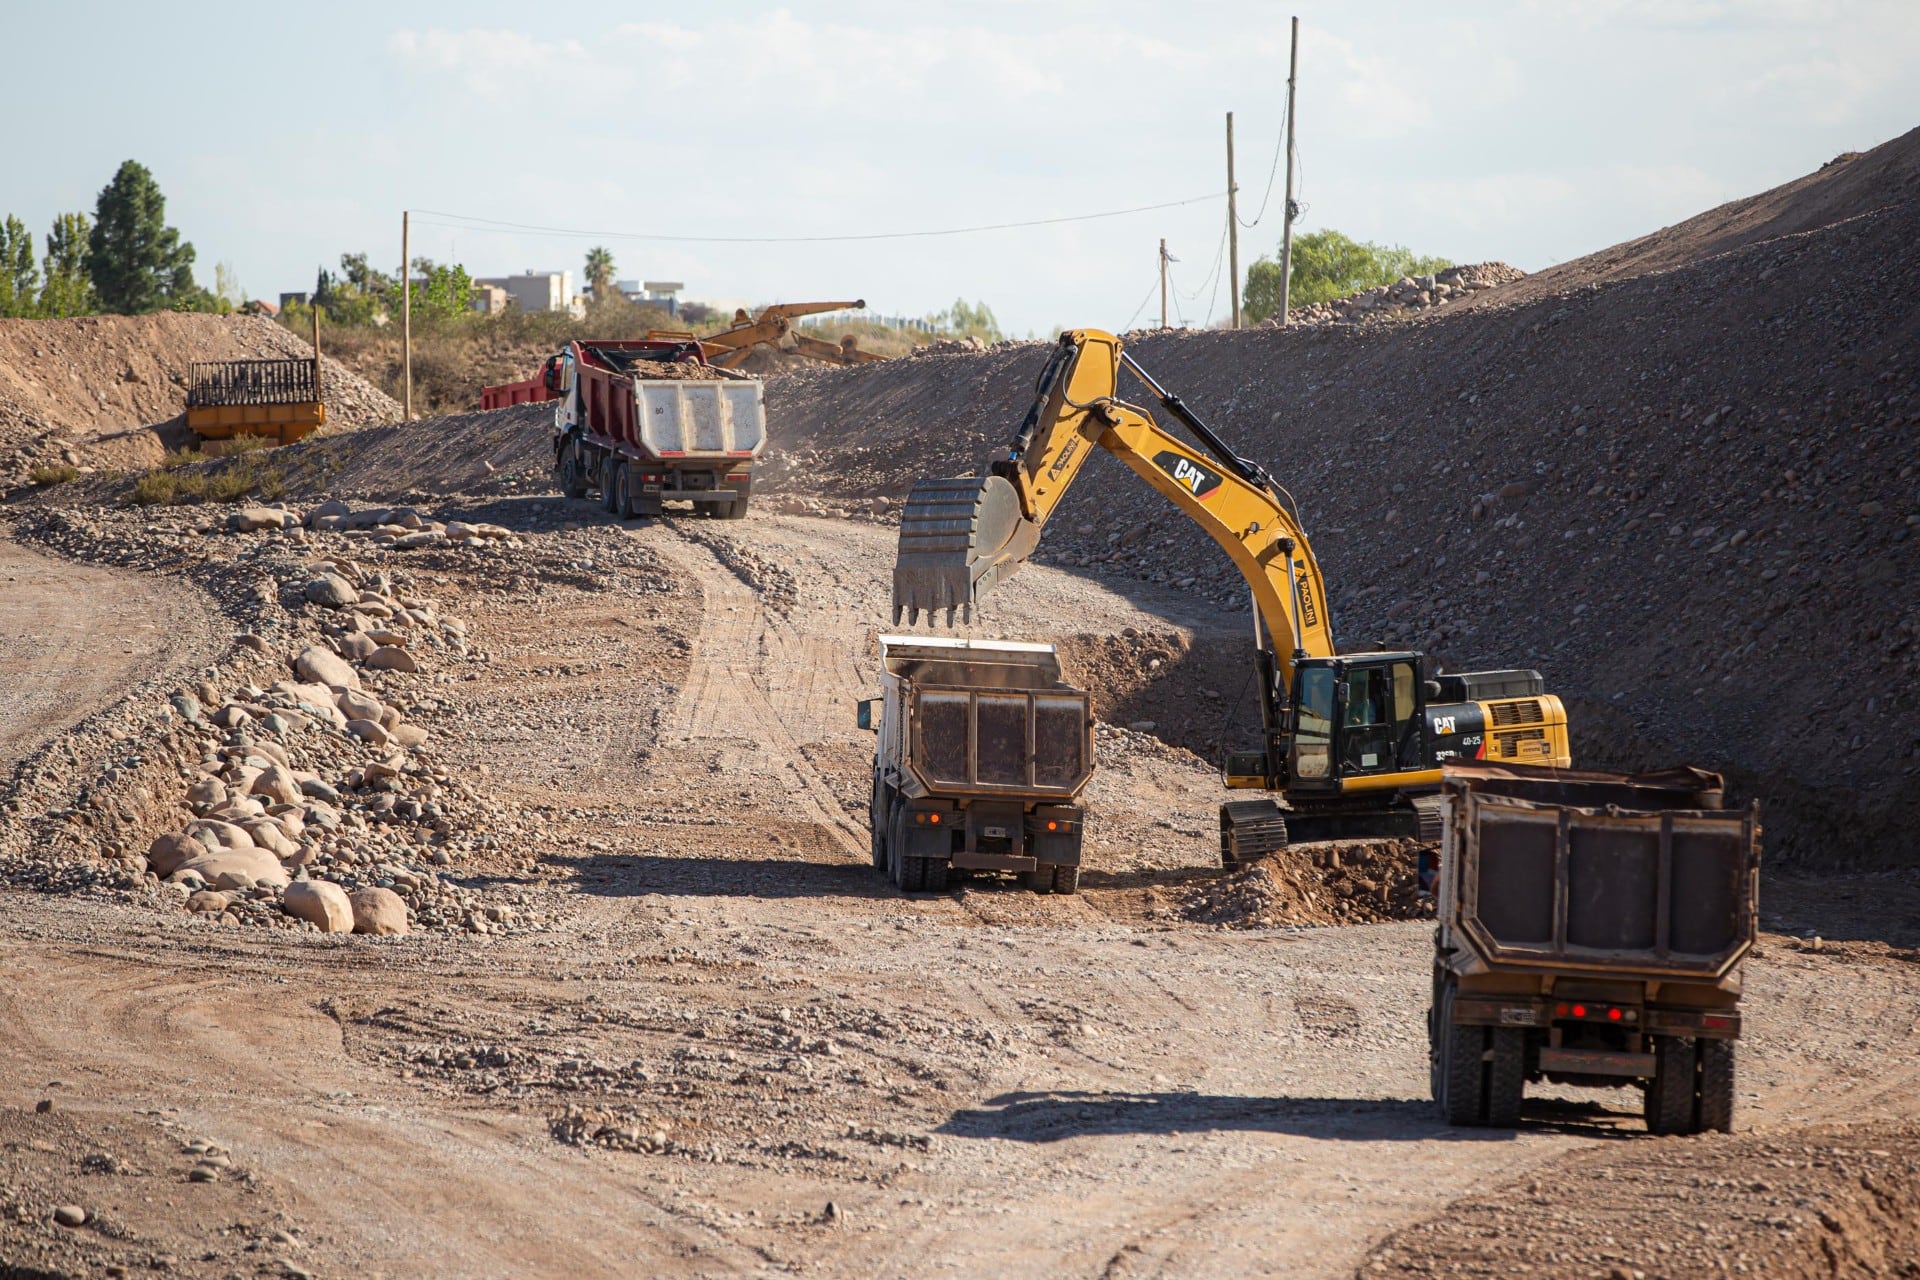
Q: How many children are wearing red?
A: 0